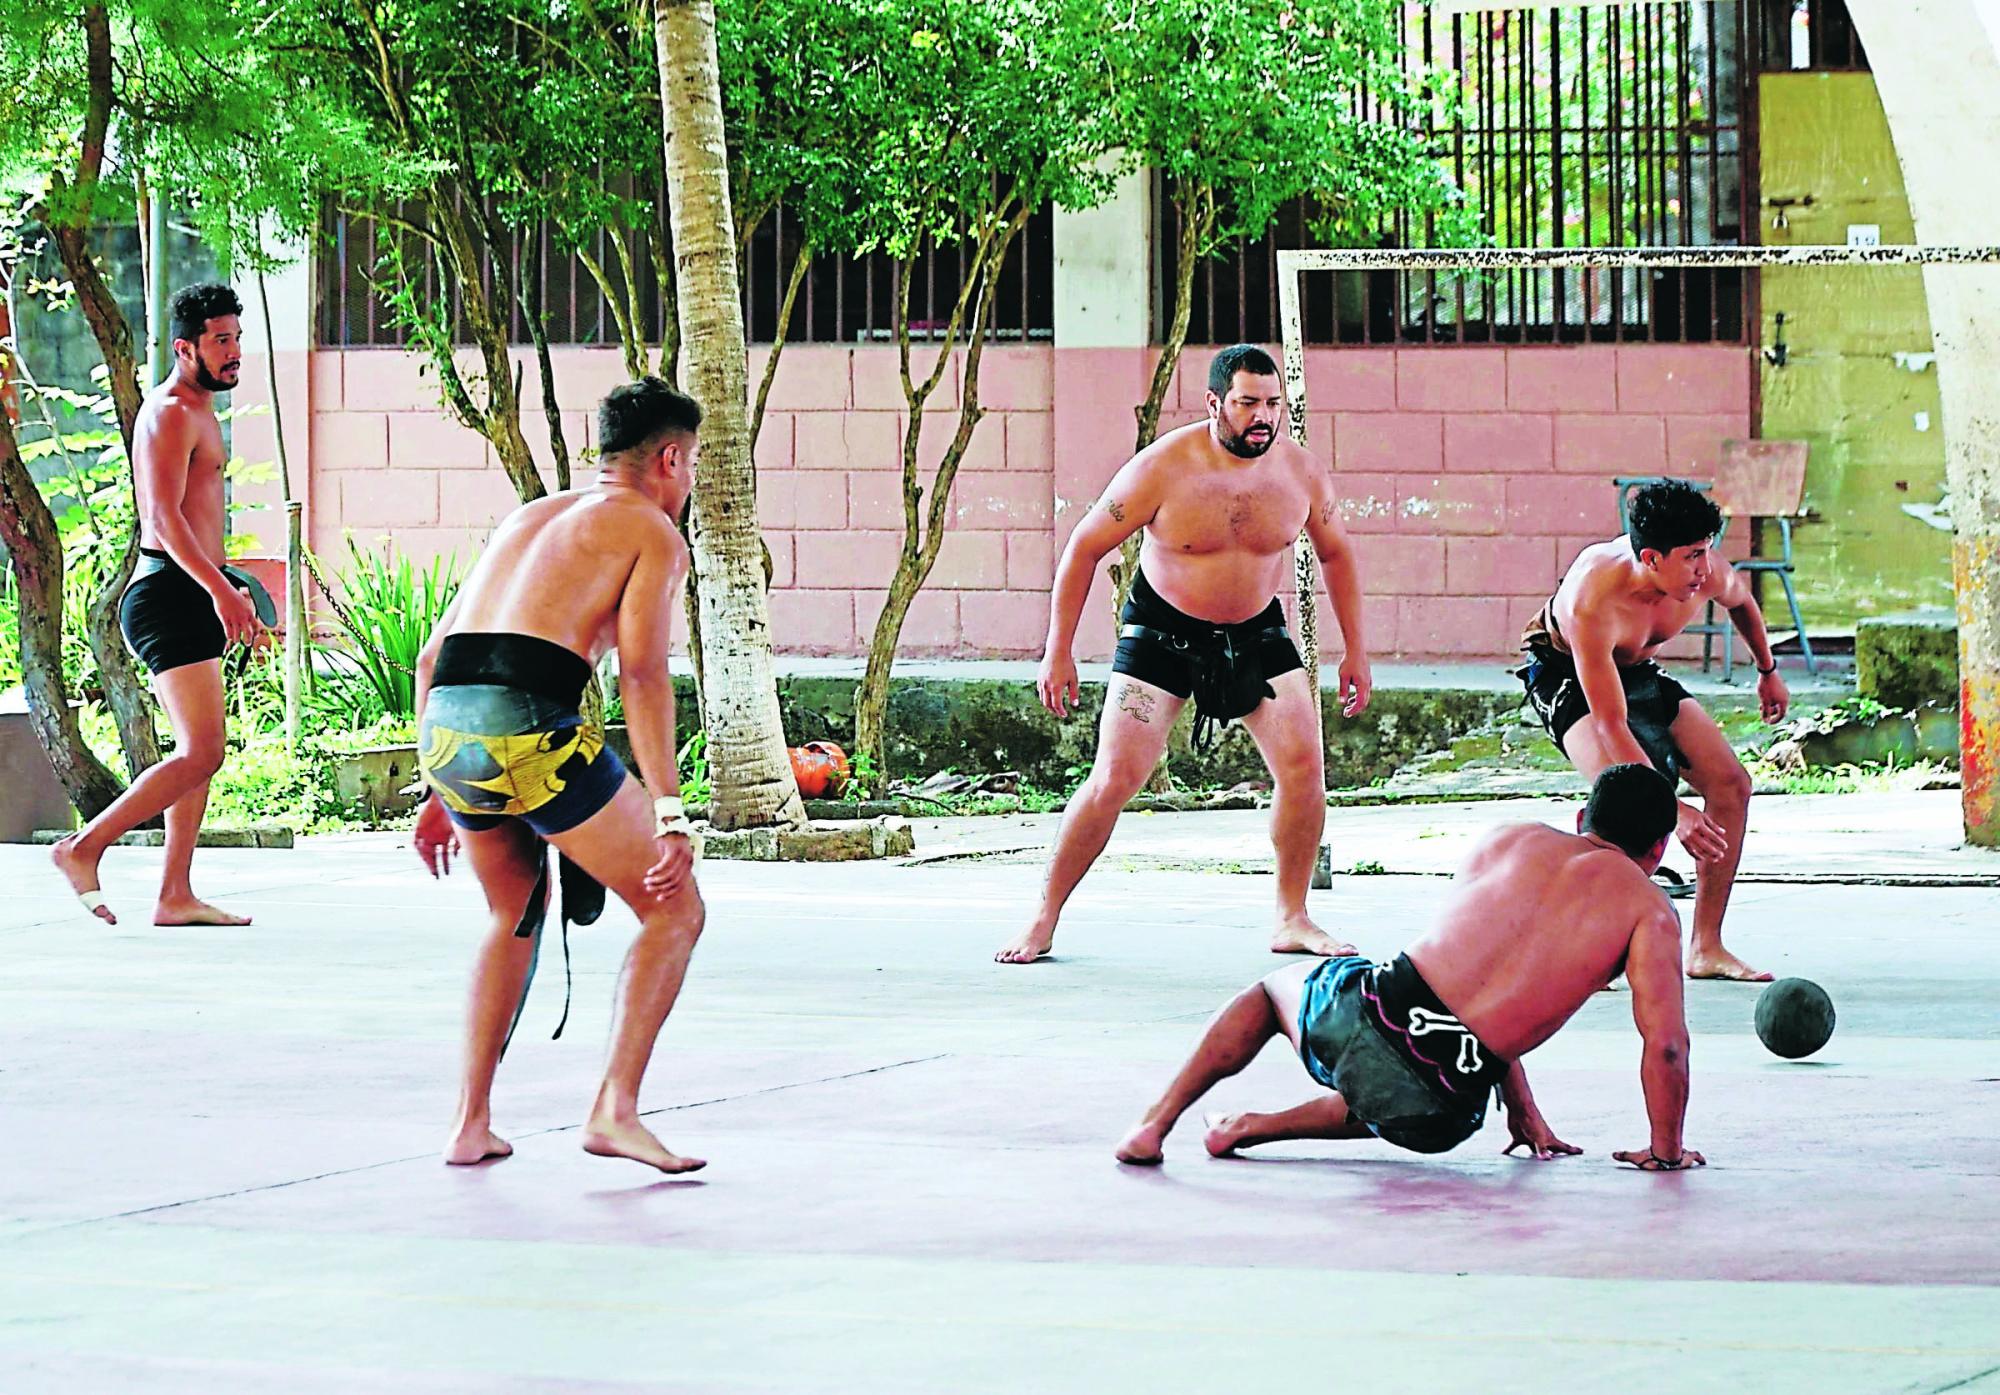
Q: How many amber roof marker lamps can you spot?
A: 0